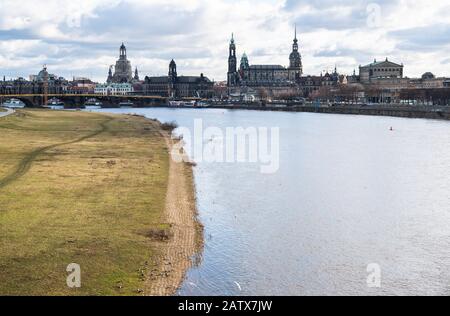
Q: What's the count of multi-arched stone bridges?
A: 1